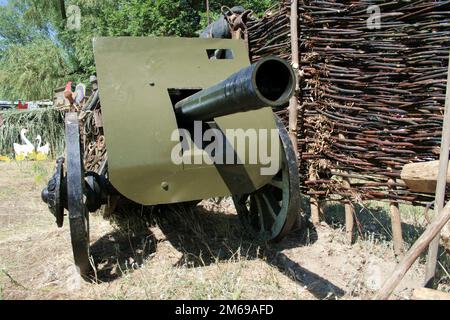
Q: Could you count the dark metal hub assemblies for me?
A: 1